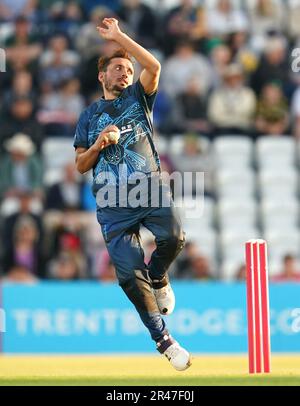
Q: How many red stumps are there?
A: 3